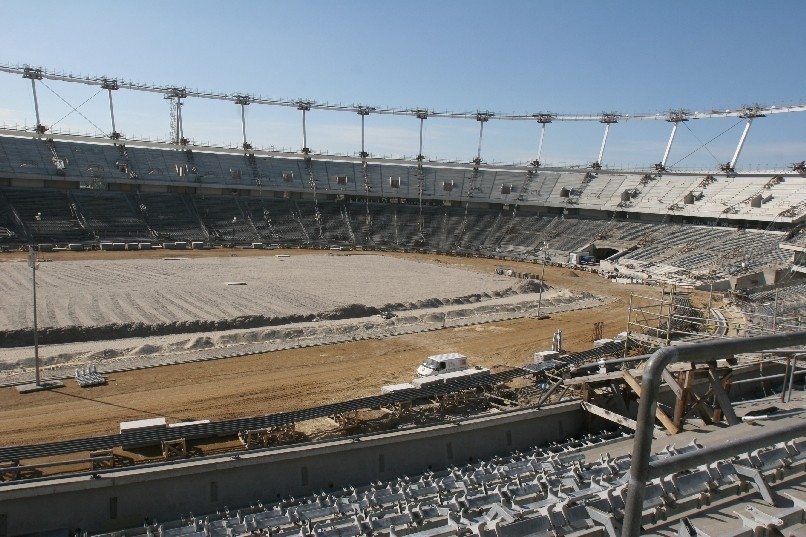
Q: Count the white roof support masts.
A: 12